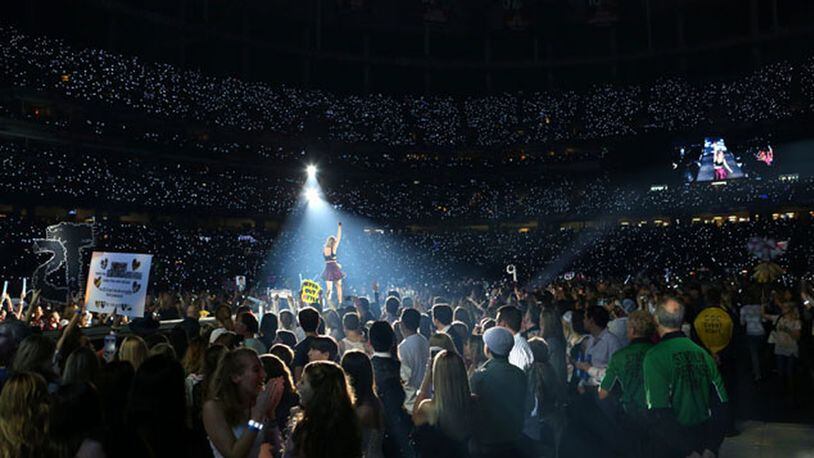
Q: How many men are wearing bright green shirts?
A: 2